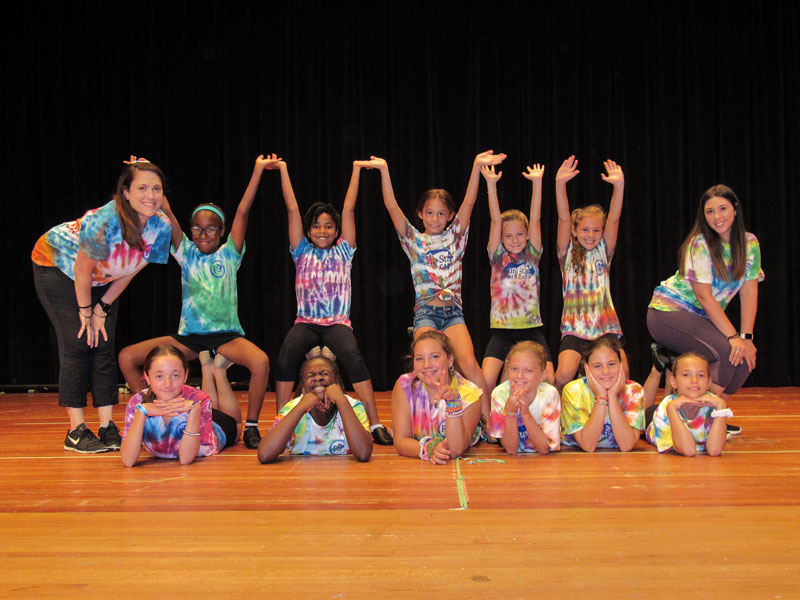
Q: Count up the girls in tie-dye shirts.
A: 13